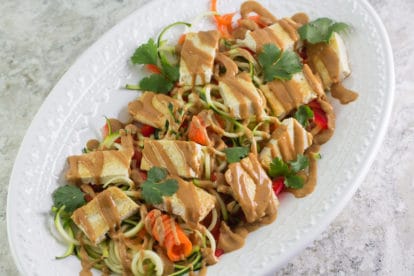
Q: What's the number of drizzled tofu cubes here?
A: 12